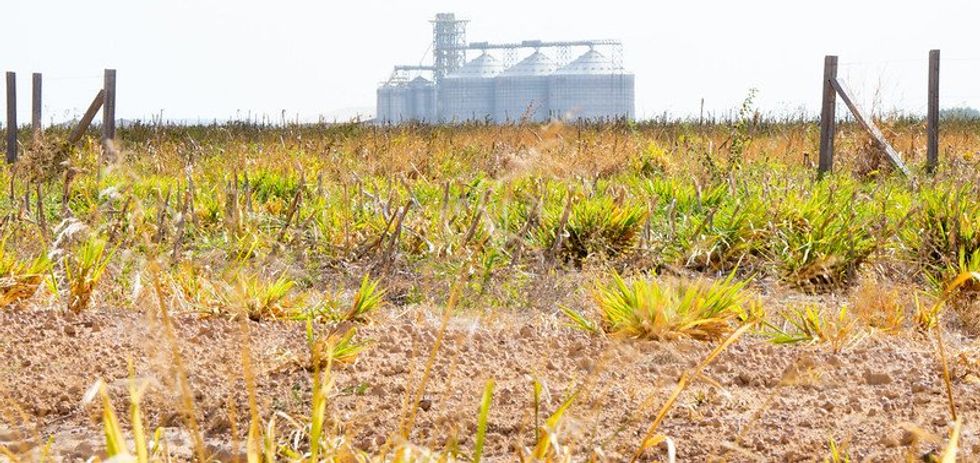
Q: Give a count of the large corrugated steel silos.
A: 3